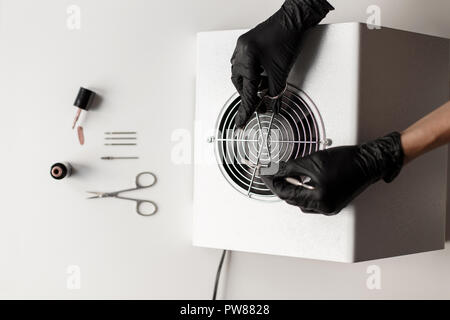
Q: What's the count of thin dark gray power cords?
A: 1